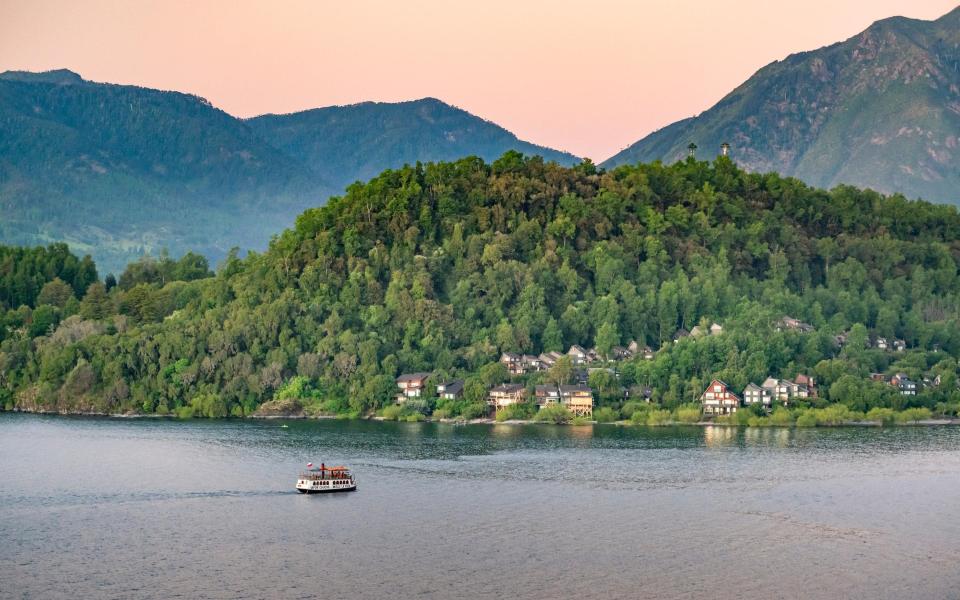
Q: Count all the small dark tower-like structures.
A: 2